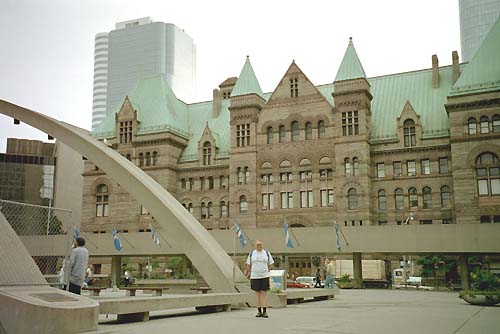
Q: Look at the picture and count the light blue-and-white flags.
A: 6